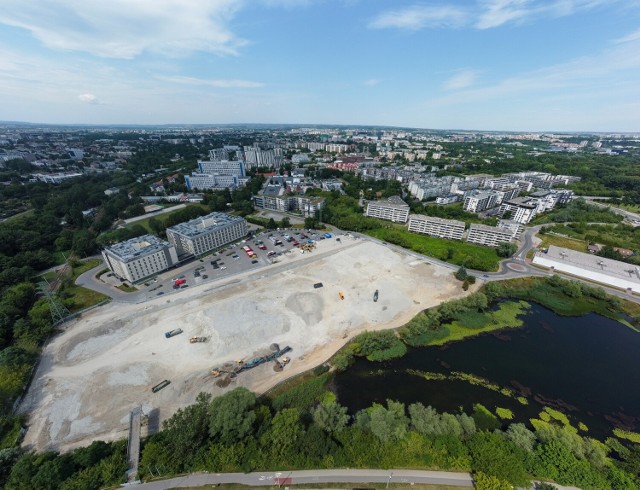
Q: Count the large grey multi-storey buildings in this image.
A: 2